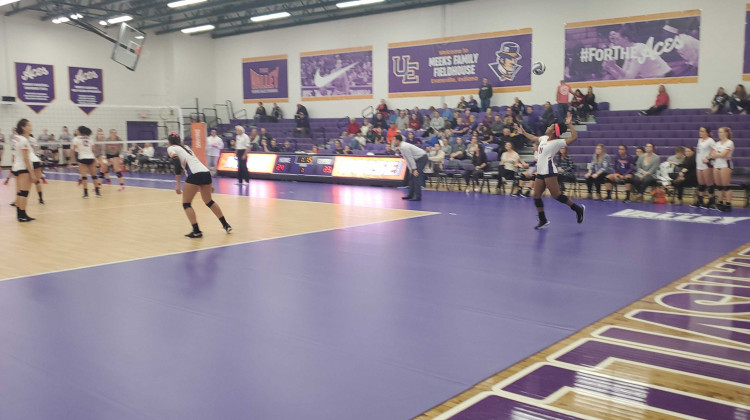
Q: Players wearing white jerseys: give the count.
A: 7